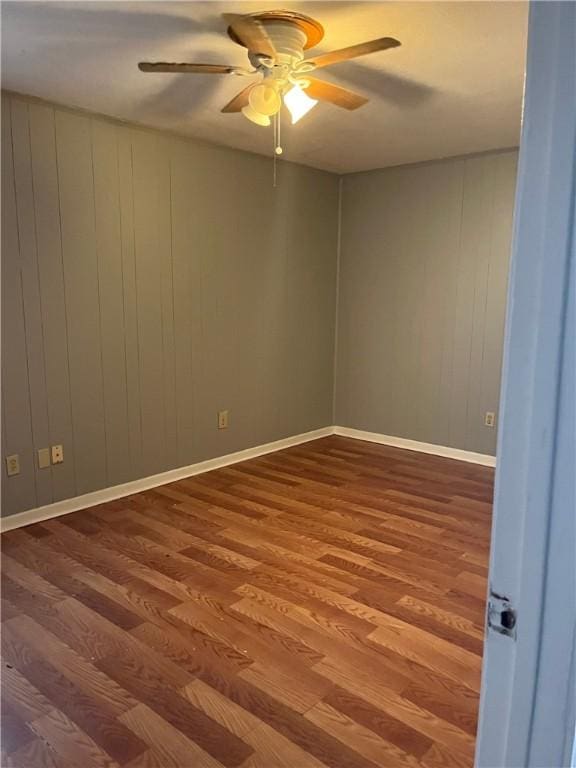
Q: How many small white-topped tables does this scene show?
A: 0